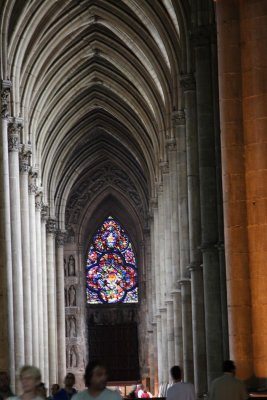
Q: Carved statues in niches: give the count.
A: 4